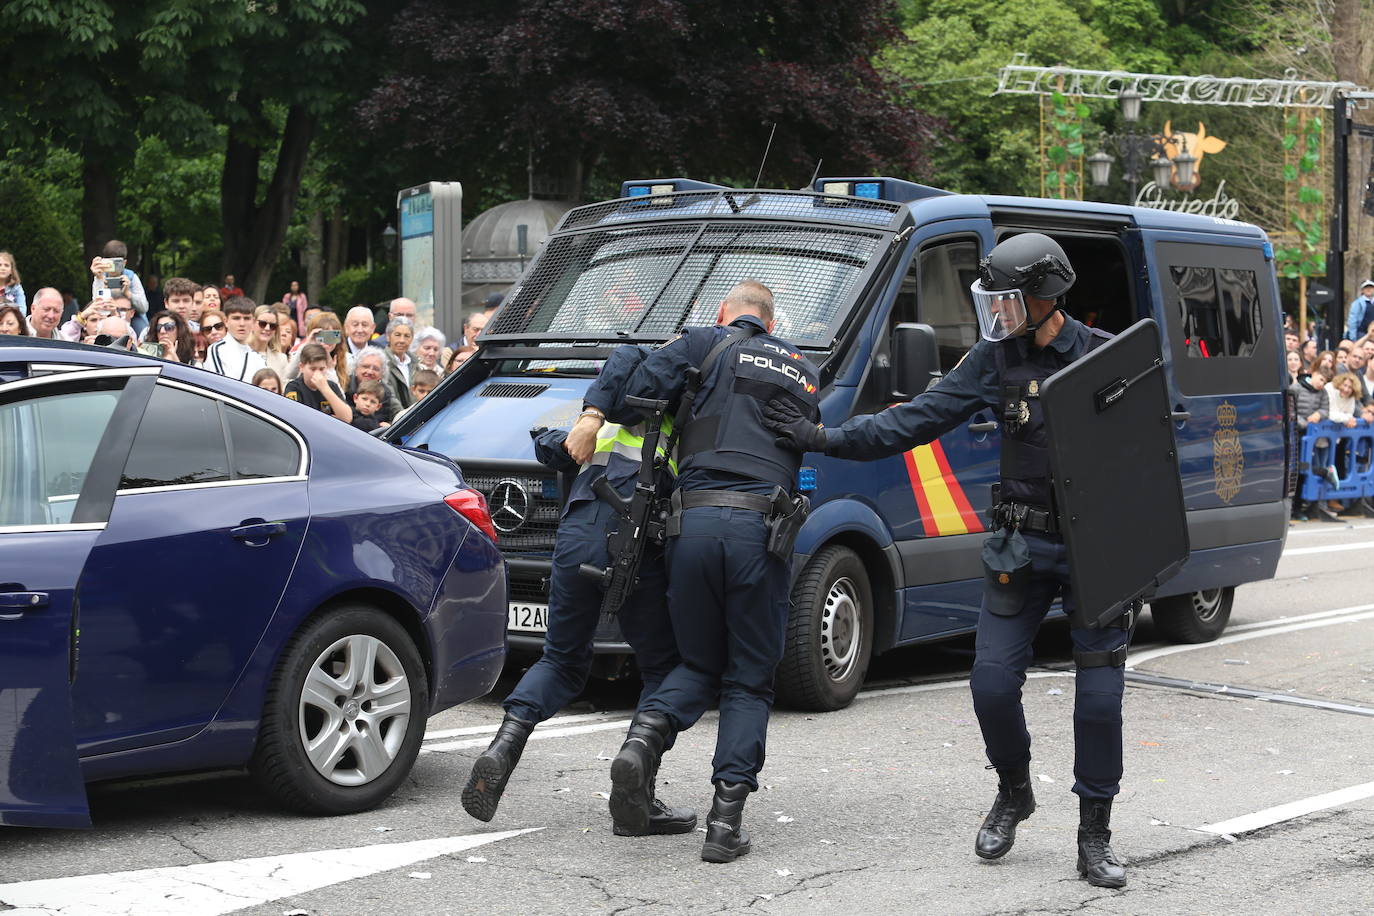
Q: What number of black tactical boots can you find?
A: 6